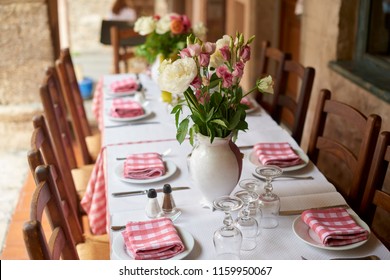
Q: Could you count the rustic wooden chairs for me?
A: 9